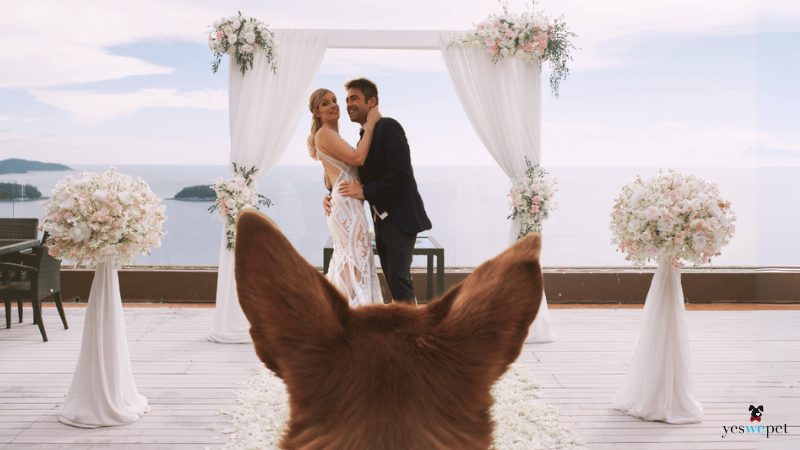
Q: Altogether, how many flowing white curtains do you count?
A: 2